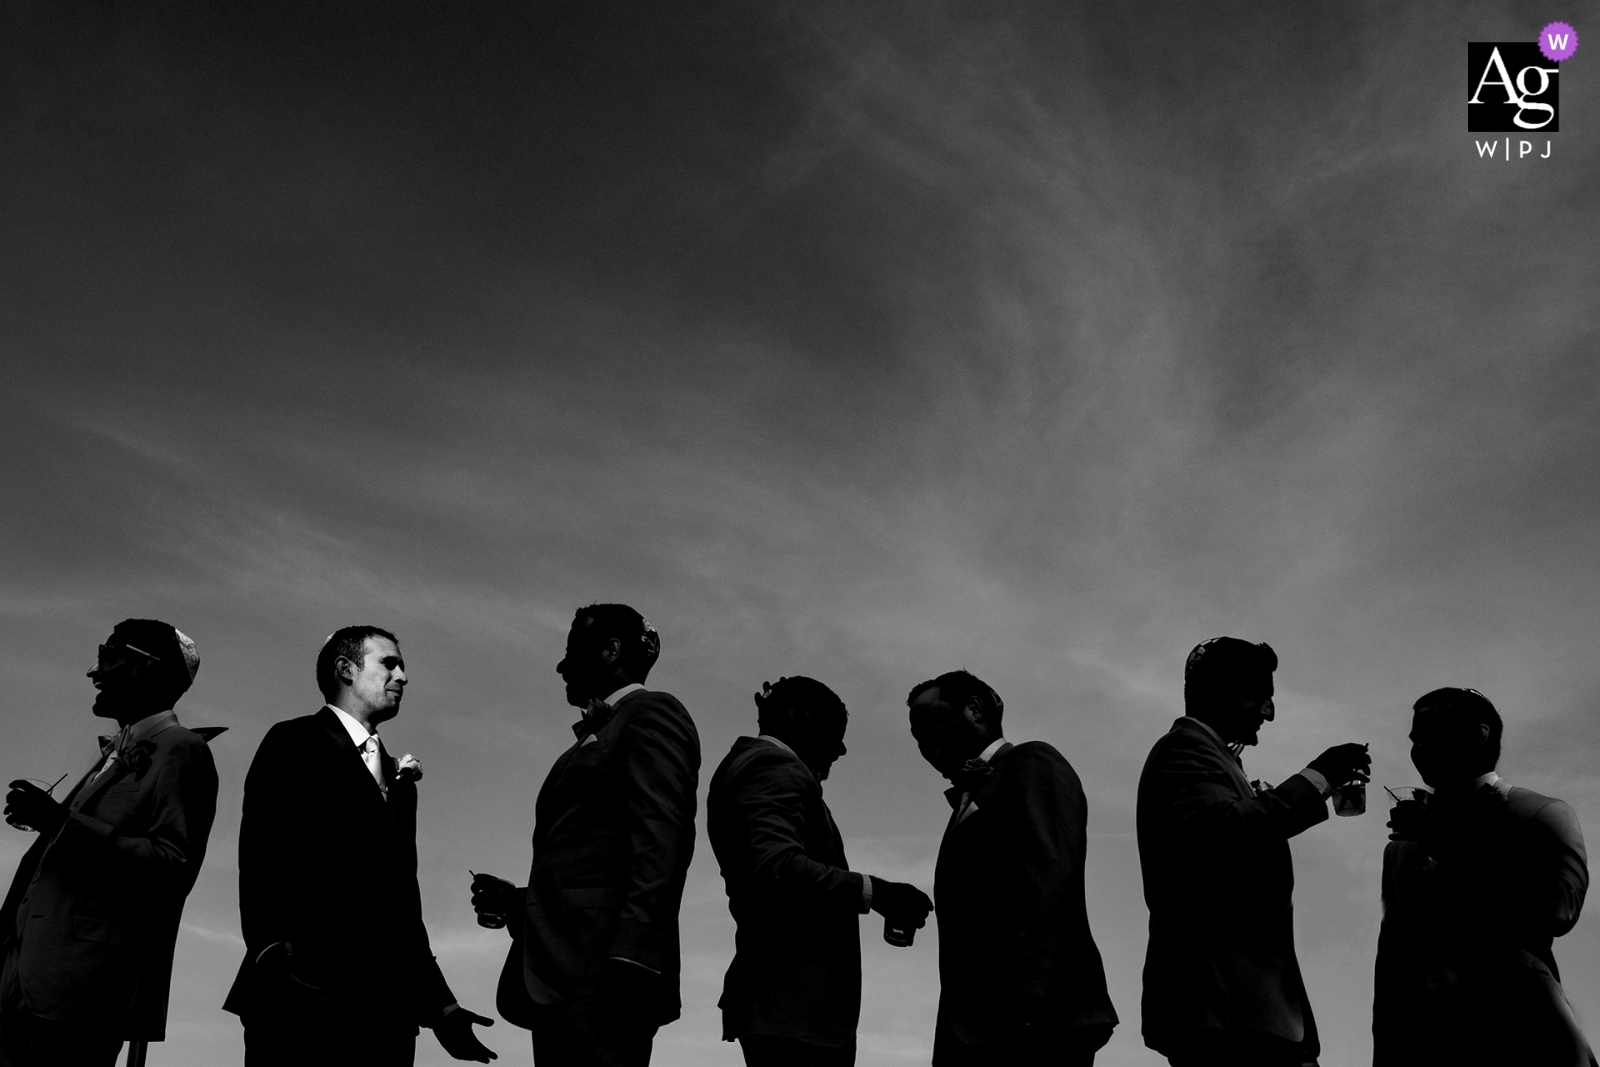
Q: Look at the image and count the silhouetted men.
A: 6